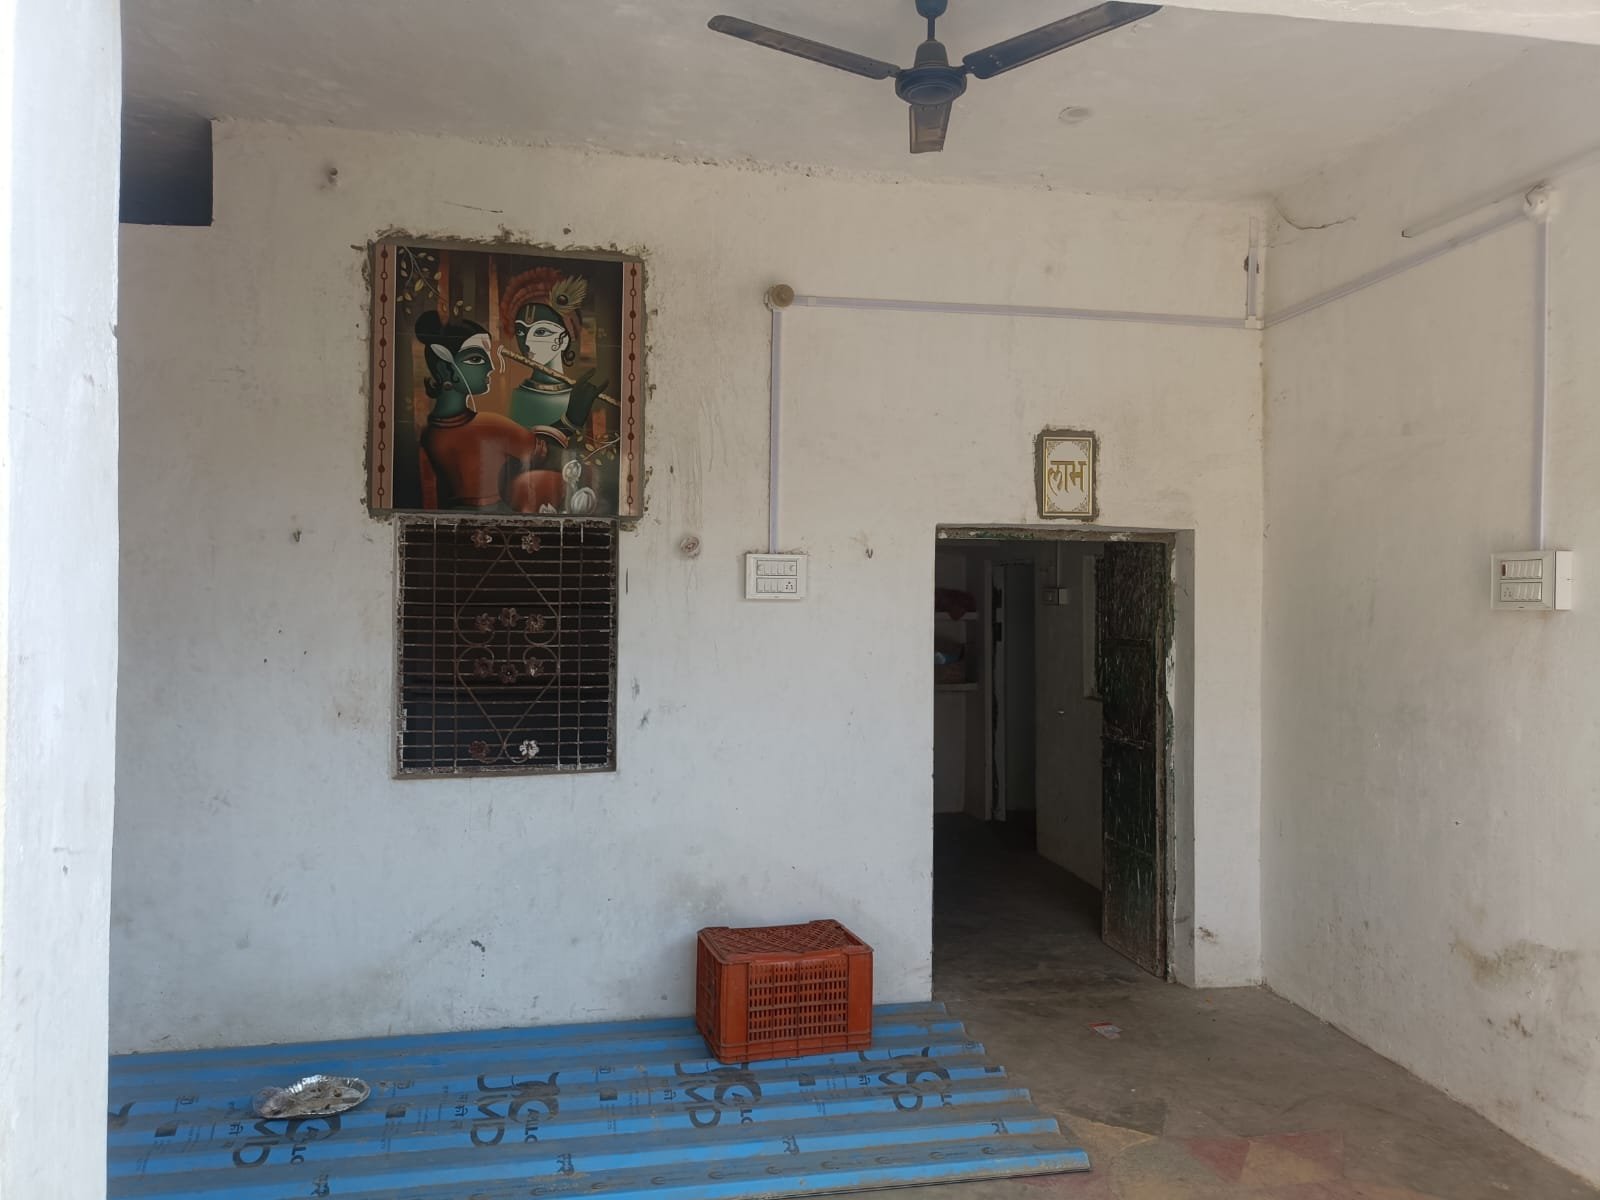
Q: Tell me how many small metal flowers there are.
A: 10